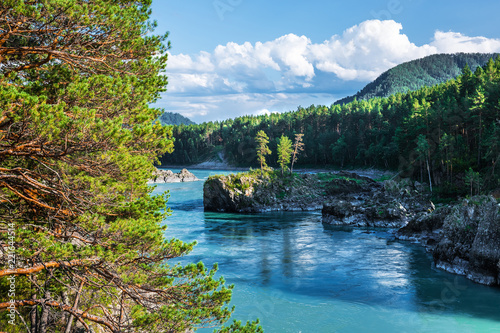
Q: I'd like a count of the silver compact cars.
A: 0